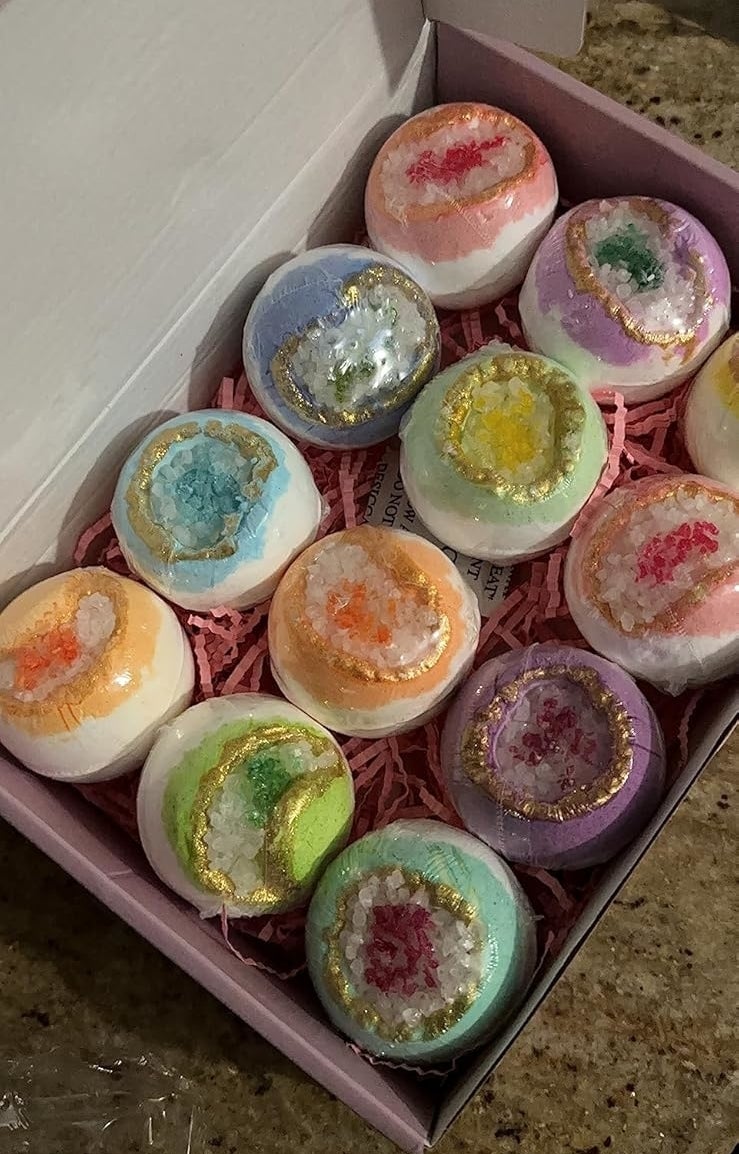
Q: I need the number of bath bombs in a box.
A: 12